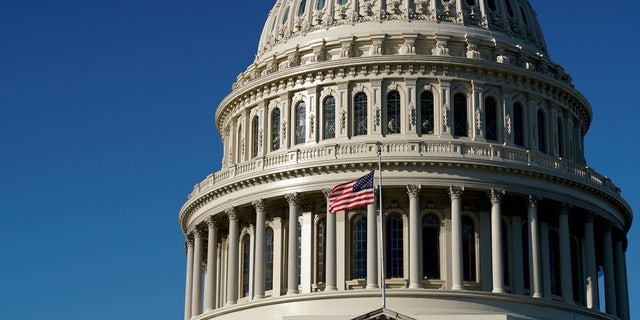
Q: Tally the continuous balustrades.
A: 1